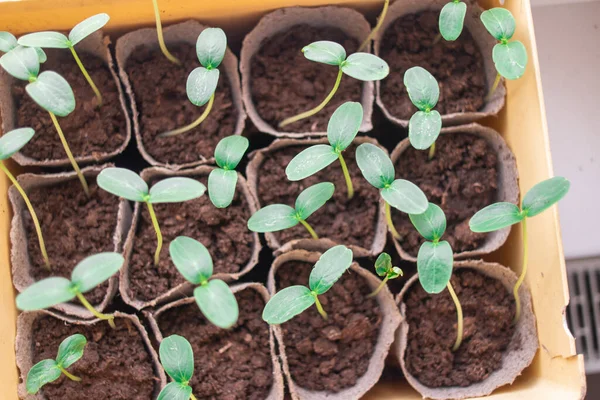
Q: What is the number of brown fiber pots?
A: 12